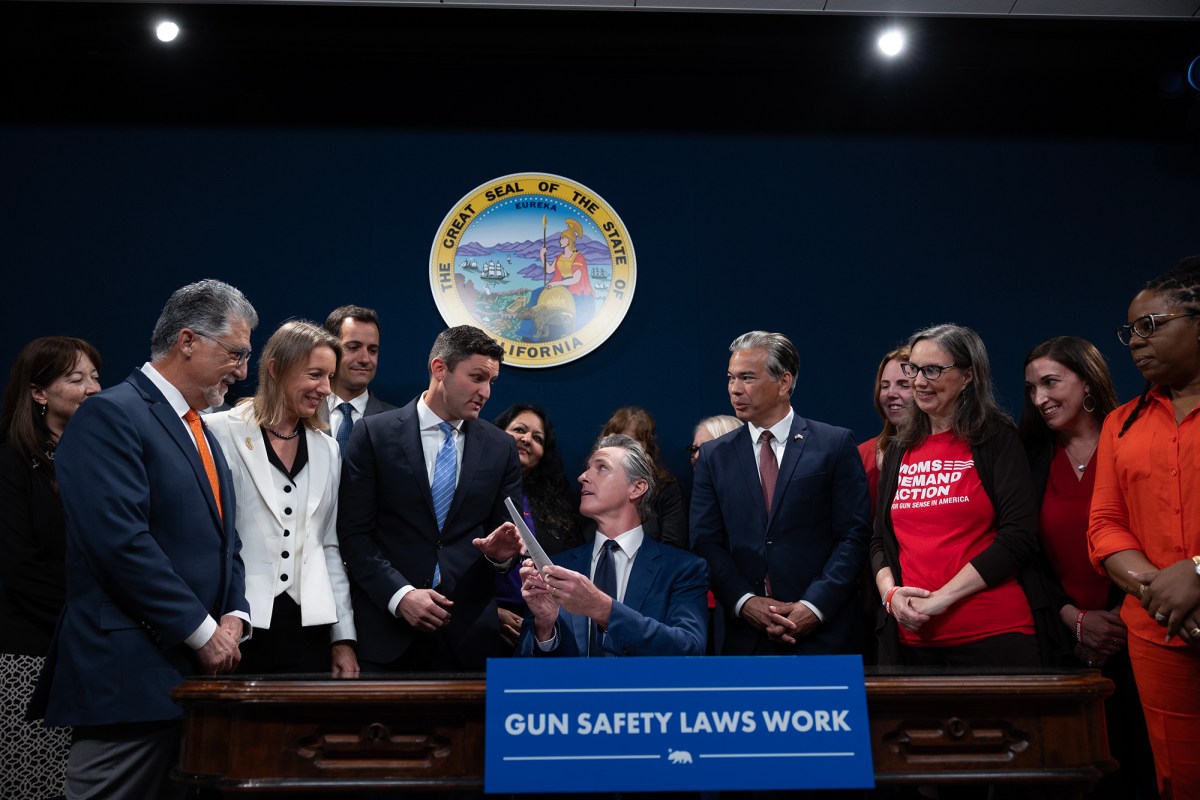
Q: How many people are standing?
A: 13